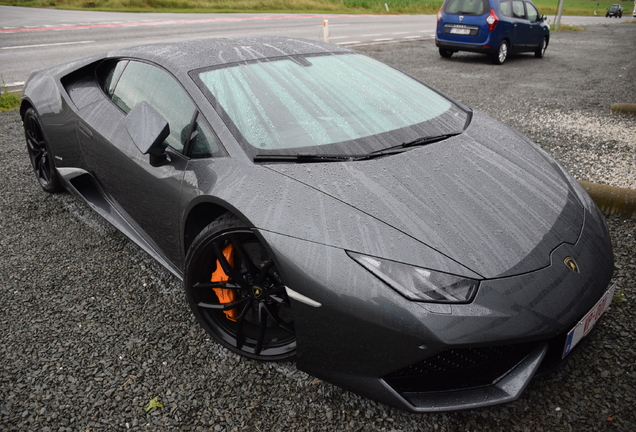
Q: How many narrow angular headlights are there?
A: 1